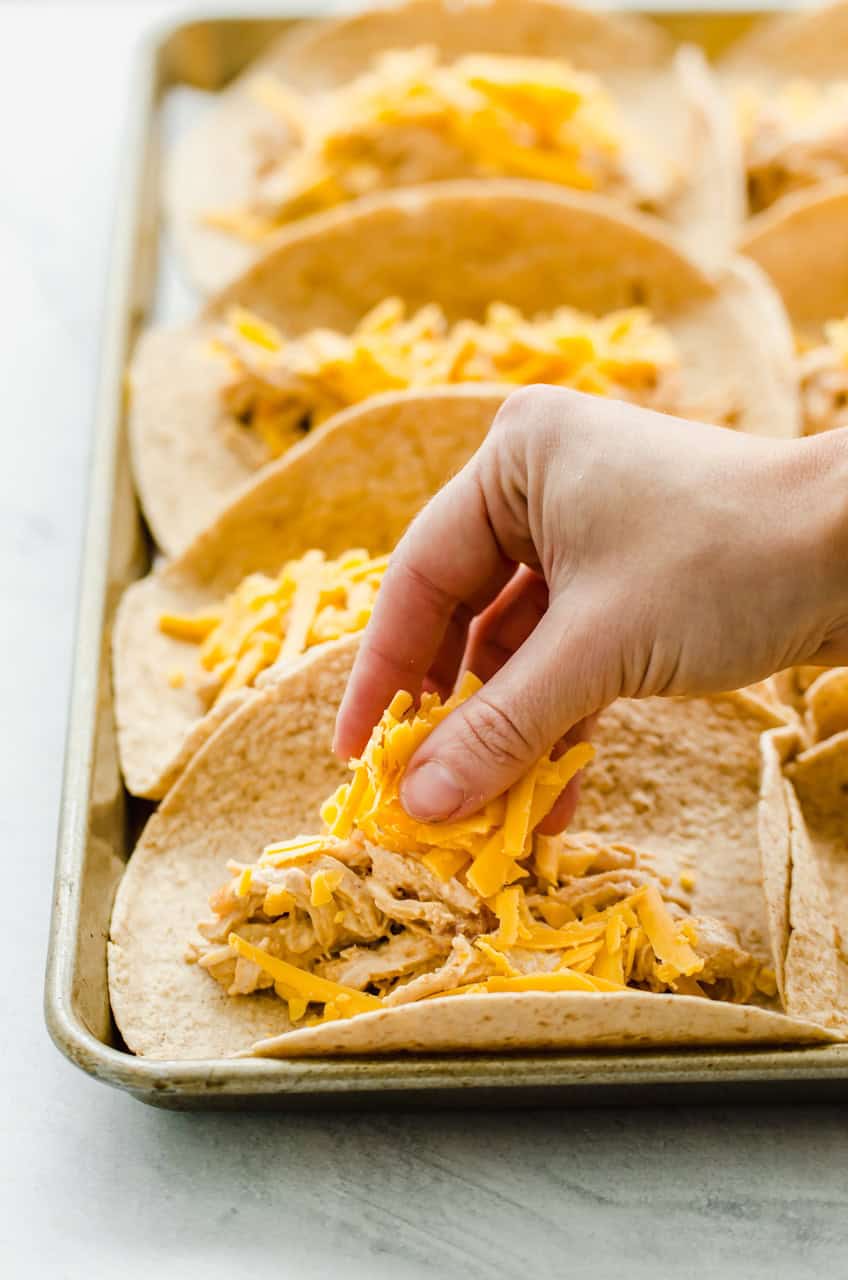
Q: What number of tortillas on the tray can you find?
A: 8